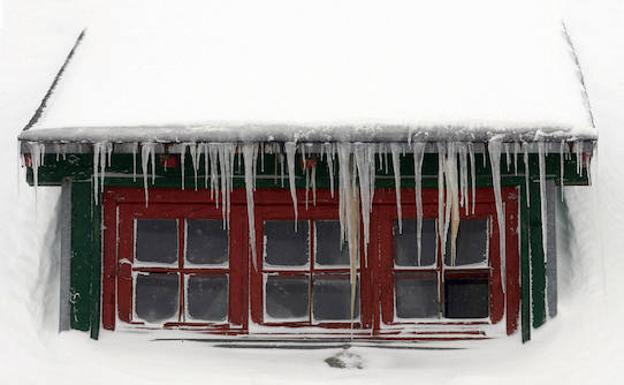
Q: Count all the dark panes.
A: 1